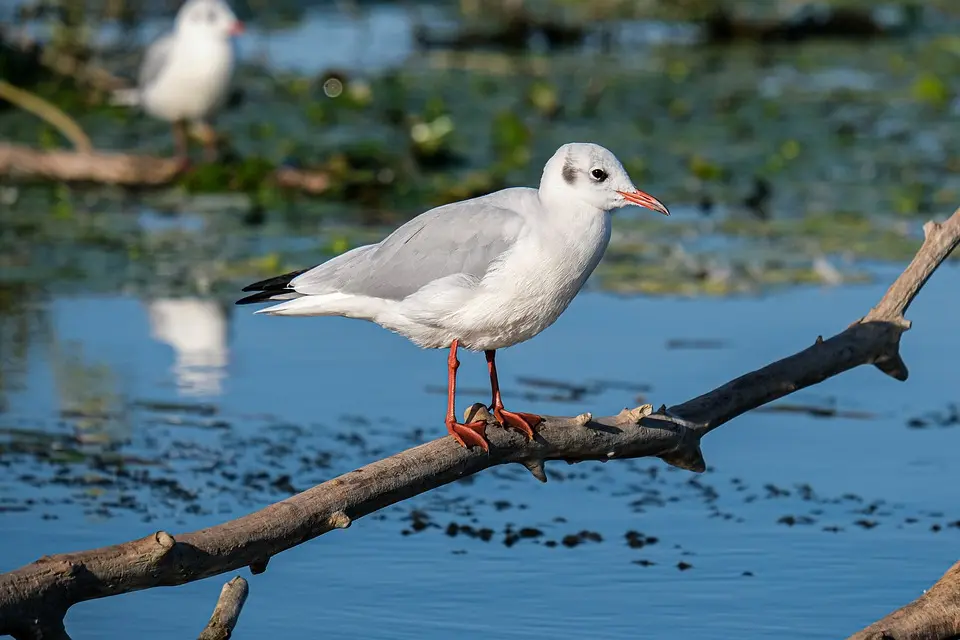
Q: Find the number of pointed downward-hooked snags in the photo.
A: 3